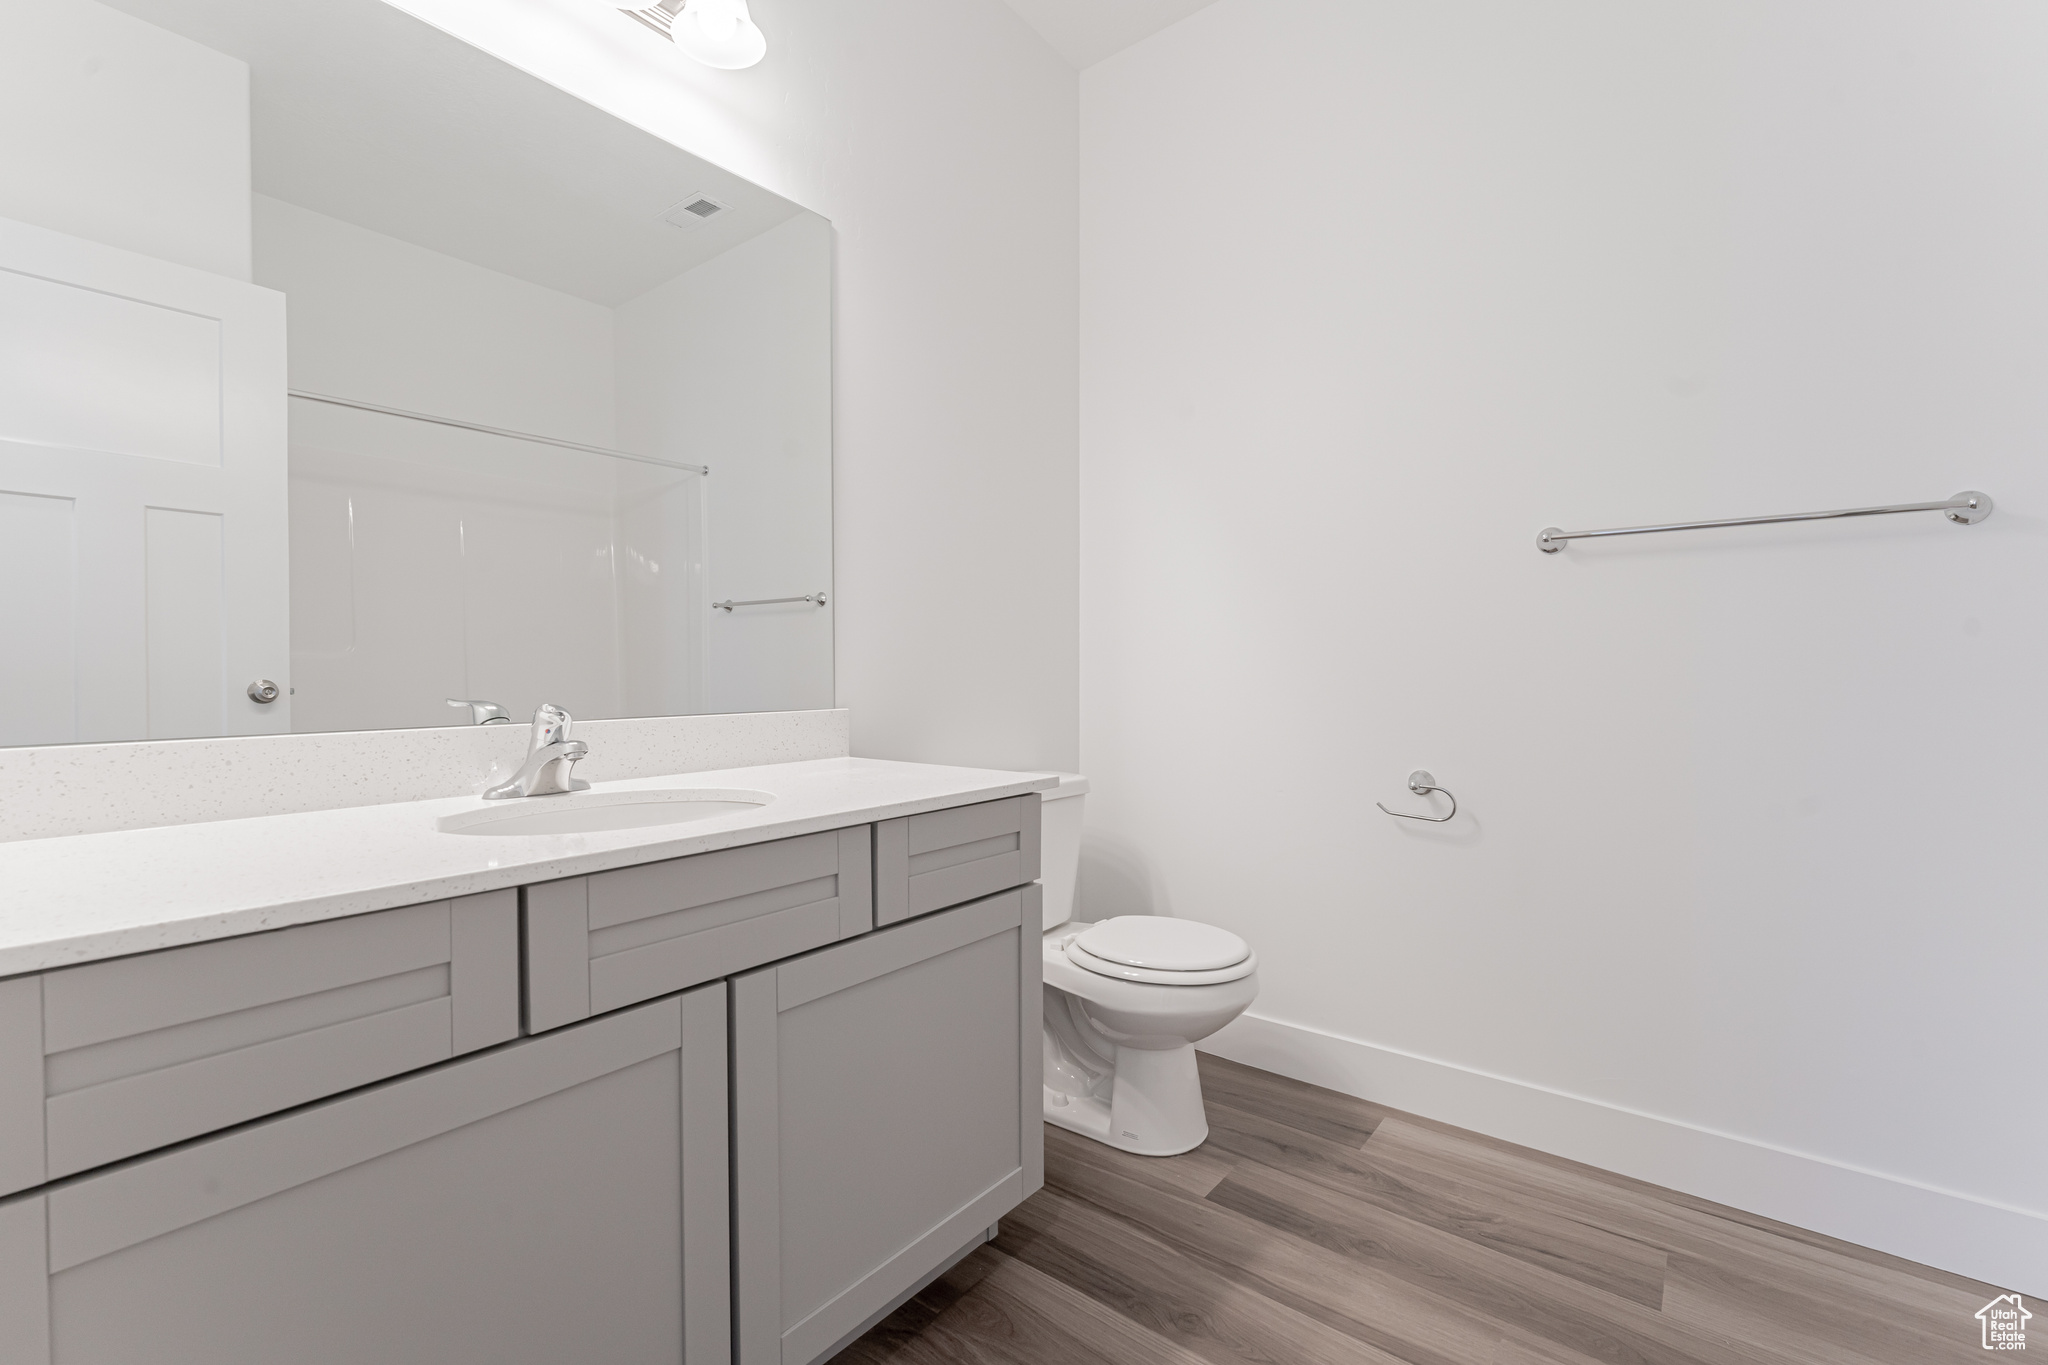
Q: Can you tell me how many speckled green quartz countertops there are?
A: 0